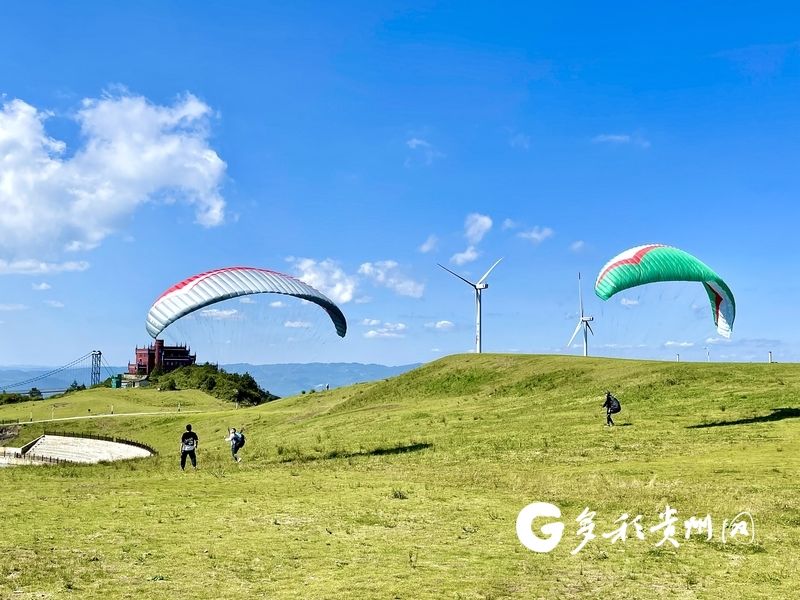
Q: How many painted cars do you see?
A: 0